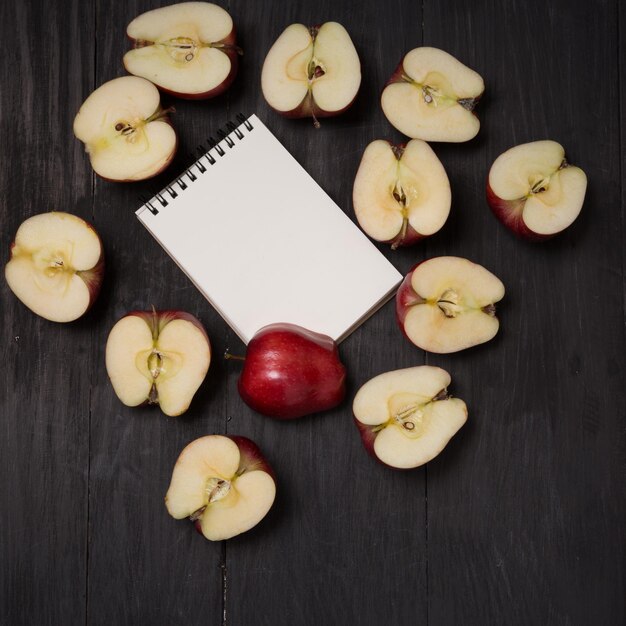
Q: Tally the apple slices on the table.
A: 11